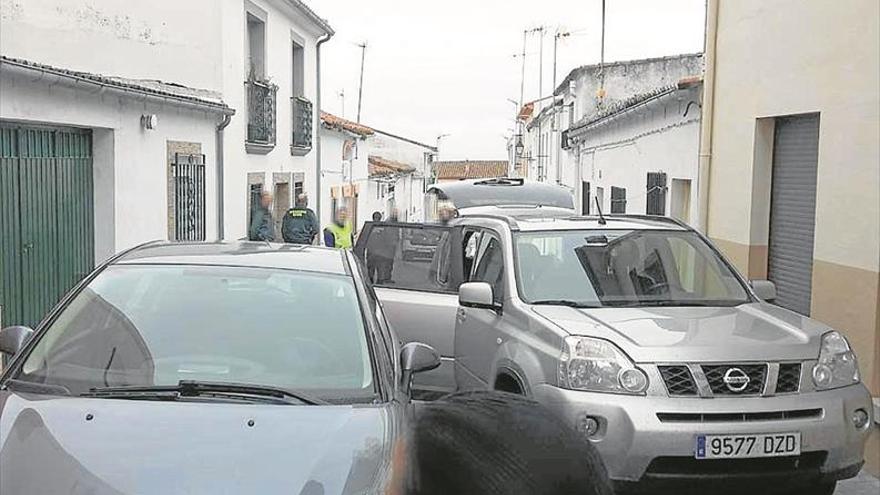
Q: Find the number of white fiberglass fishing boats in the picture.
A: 0